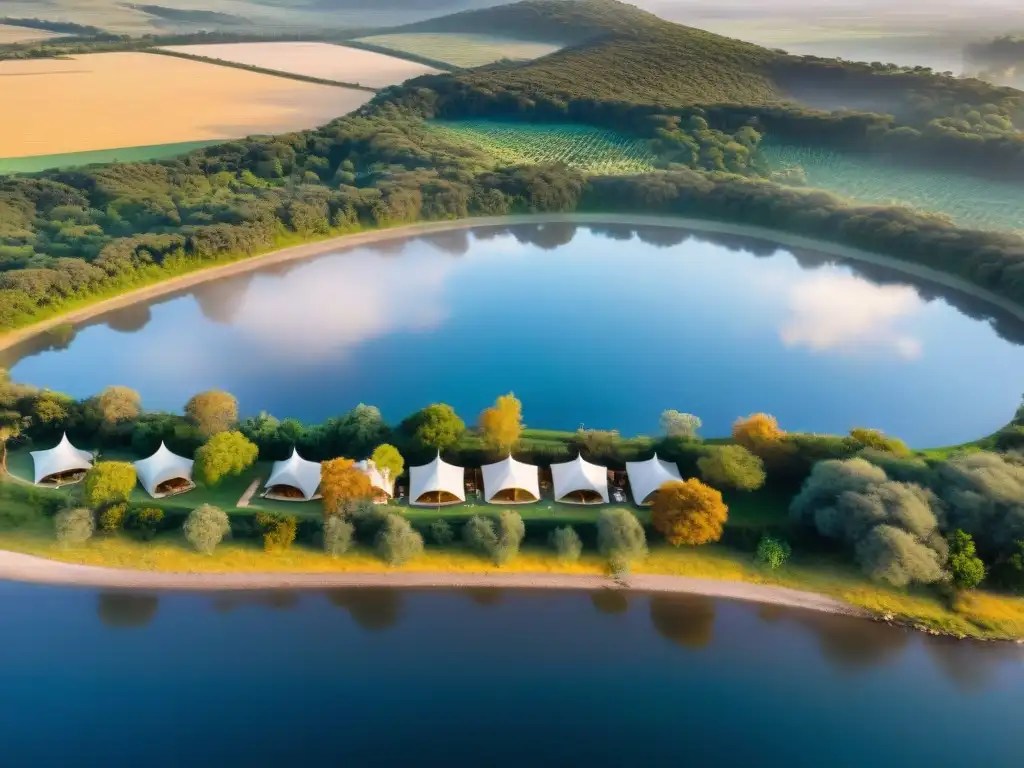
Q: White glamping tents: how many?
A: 8